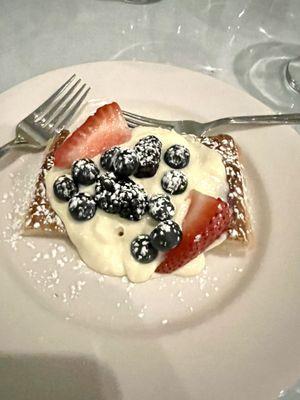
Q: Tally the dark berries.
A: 13